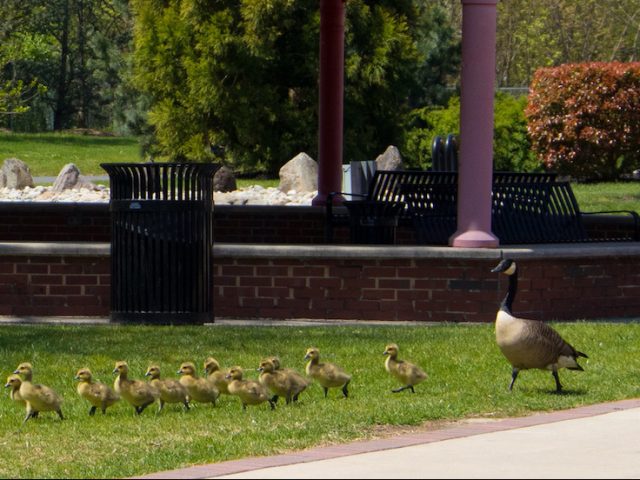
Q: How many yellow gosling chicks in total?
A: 12